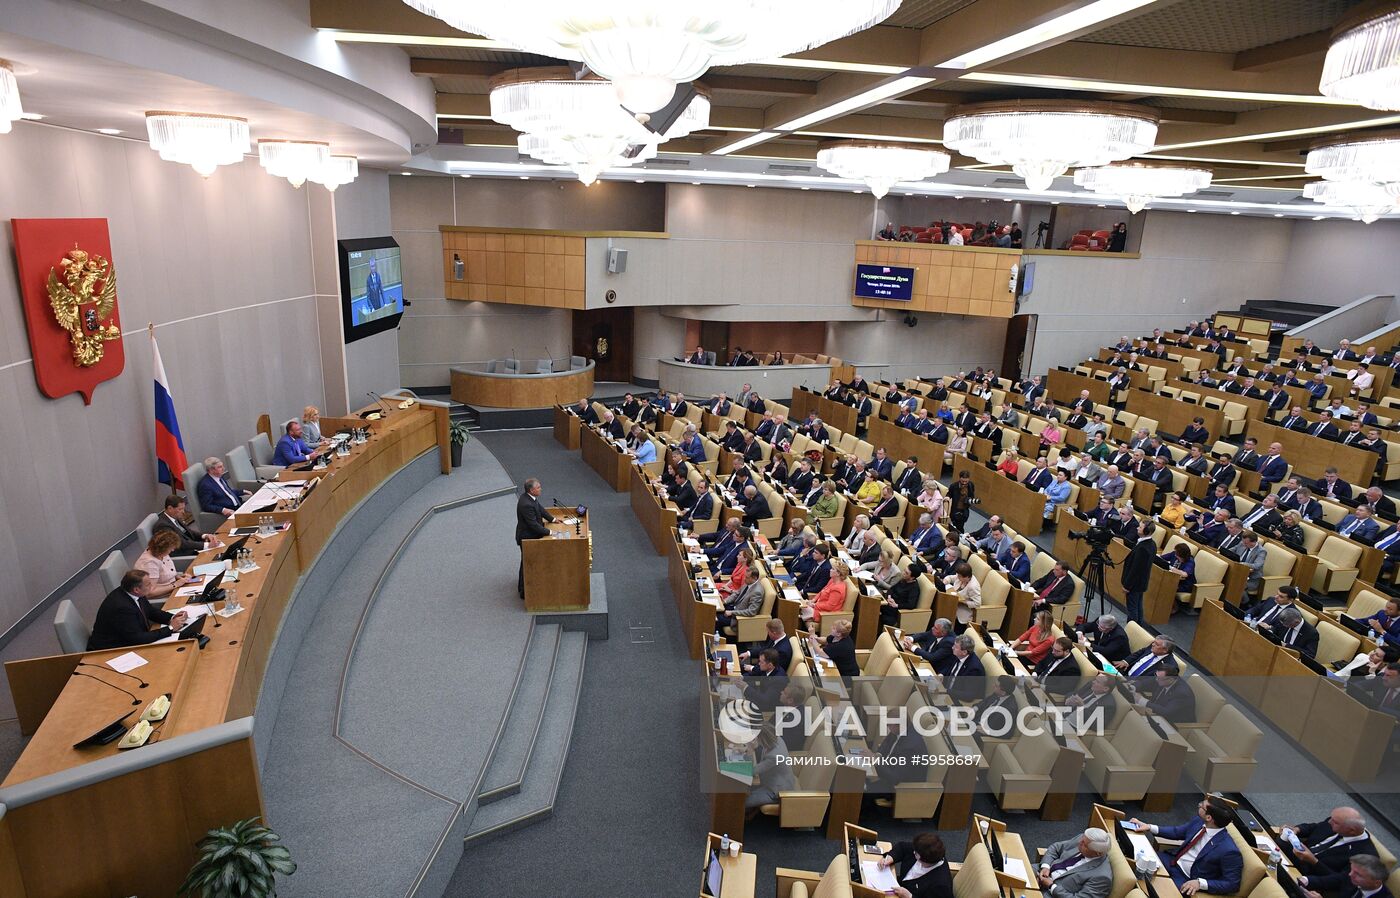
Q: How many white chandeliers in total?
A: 13